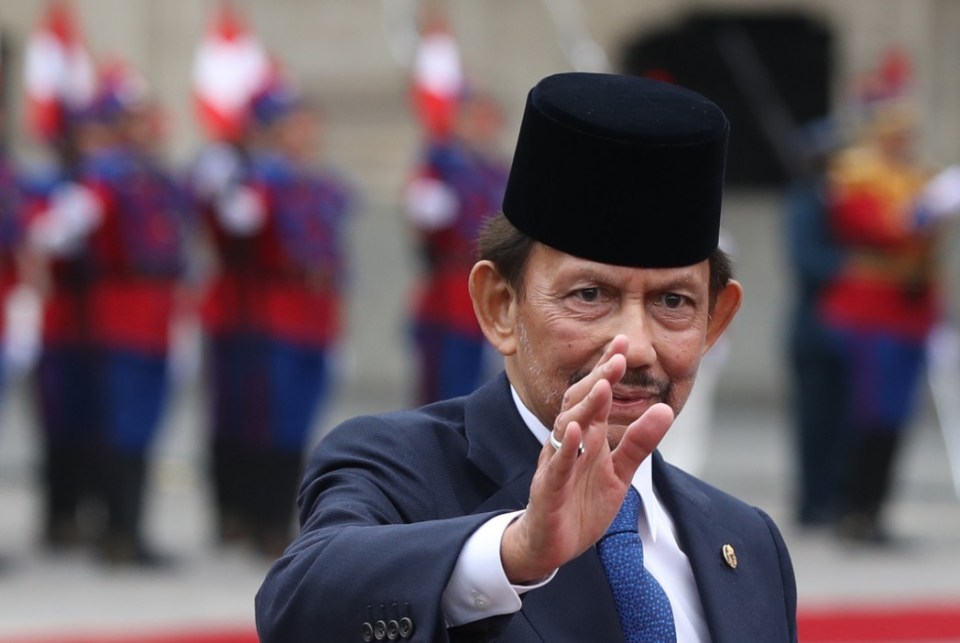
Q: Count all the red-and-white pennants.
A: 3